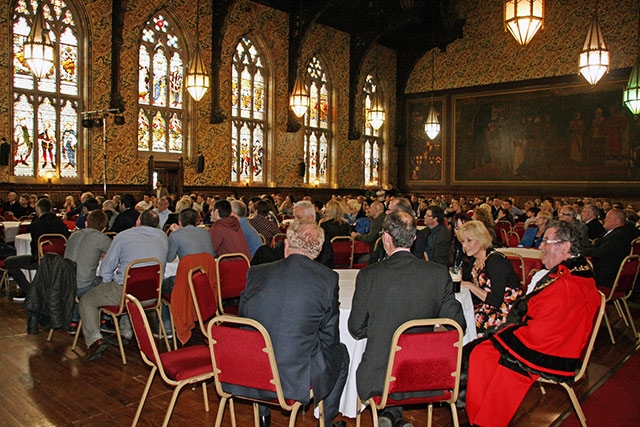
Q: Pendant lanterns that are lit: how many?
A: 8